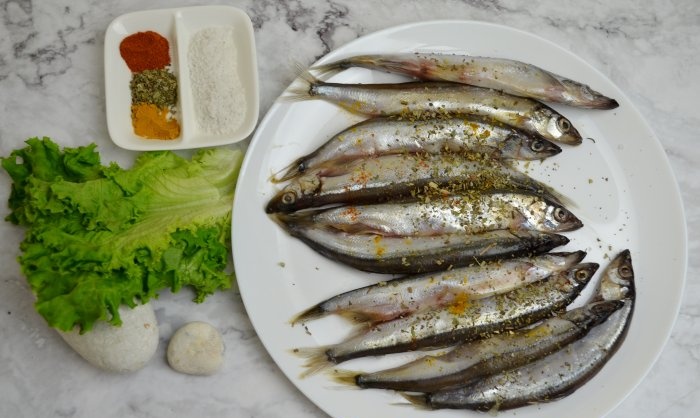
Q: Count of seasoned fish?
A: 10